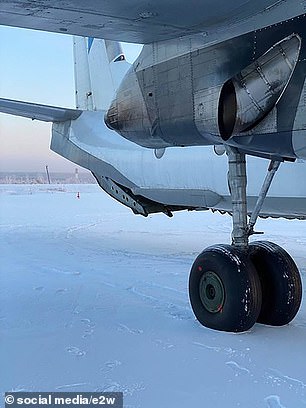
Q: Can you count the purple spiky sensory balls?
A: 0